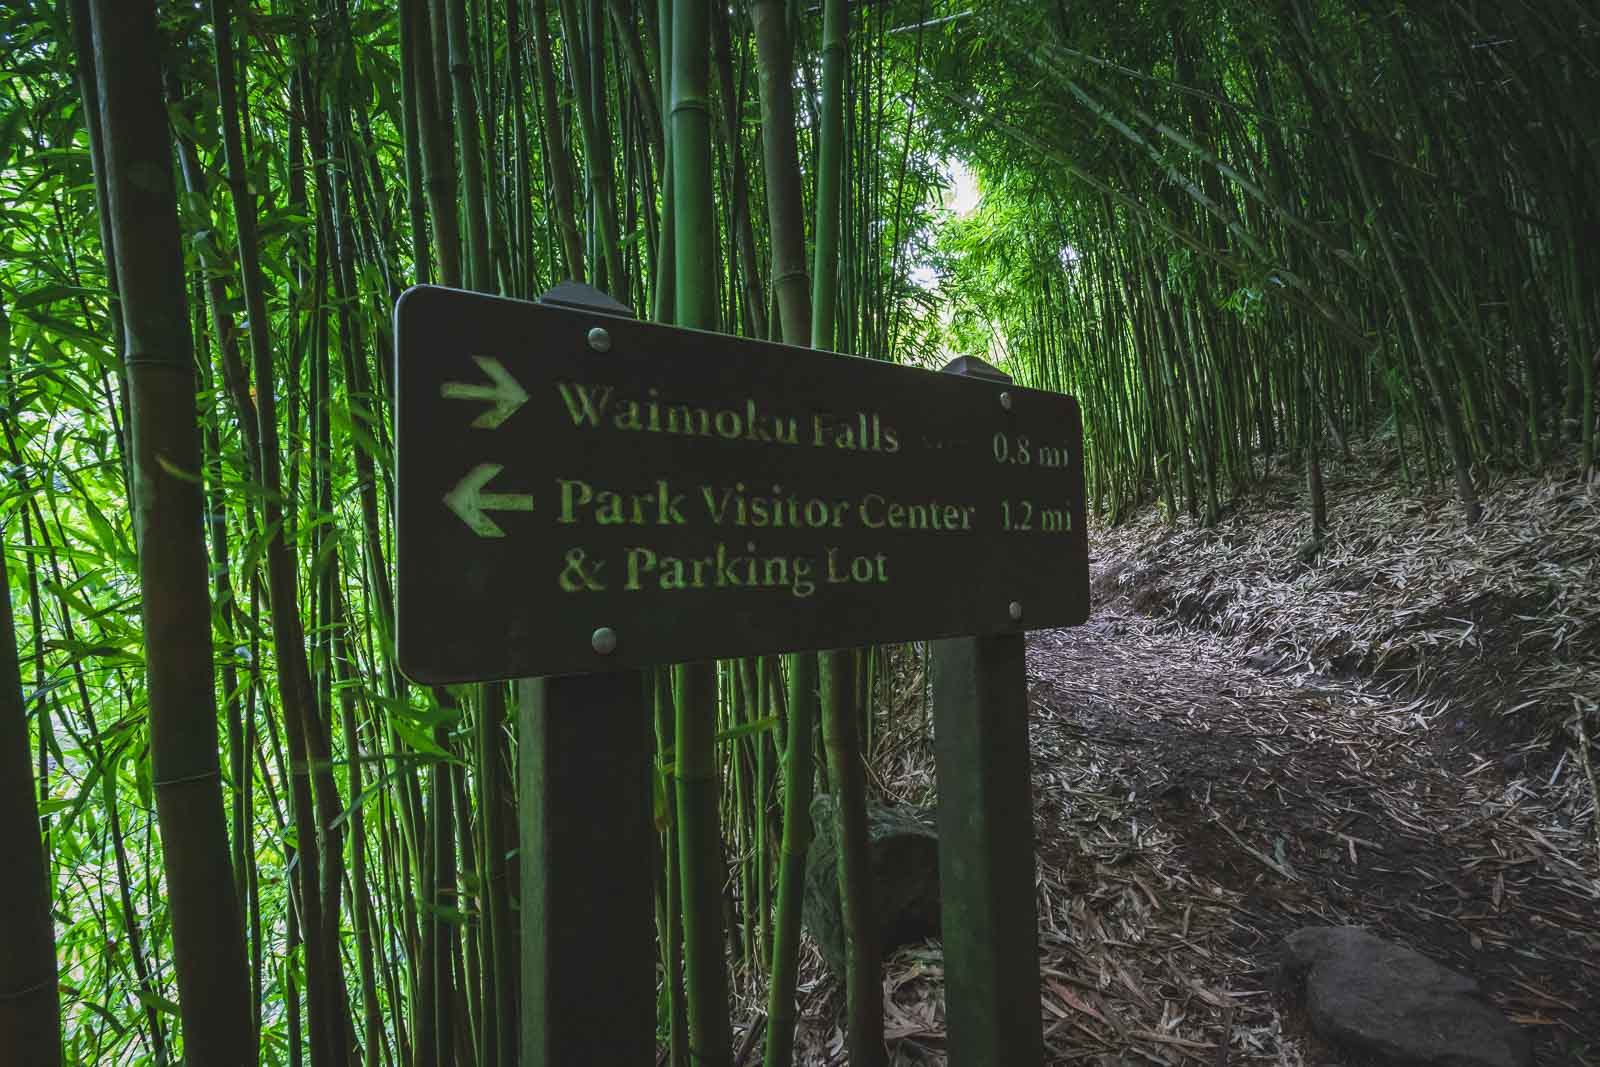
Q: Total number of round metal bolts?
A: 4